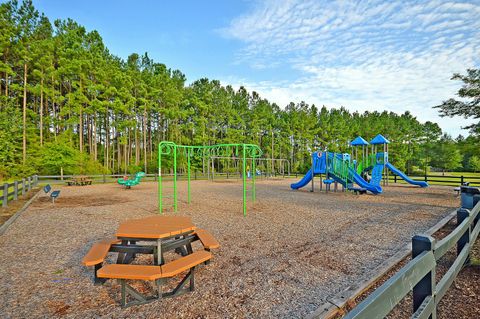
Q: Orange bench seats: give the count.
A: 4